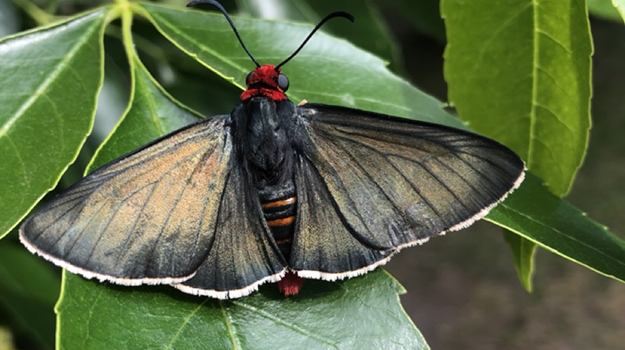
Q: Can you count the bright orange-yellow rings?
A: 2